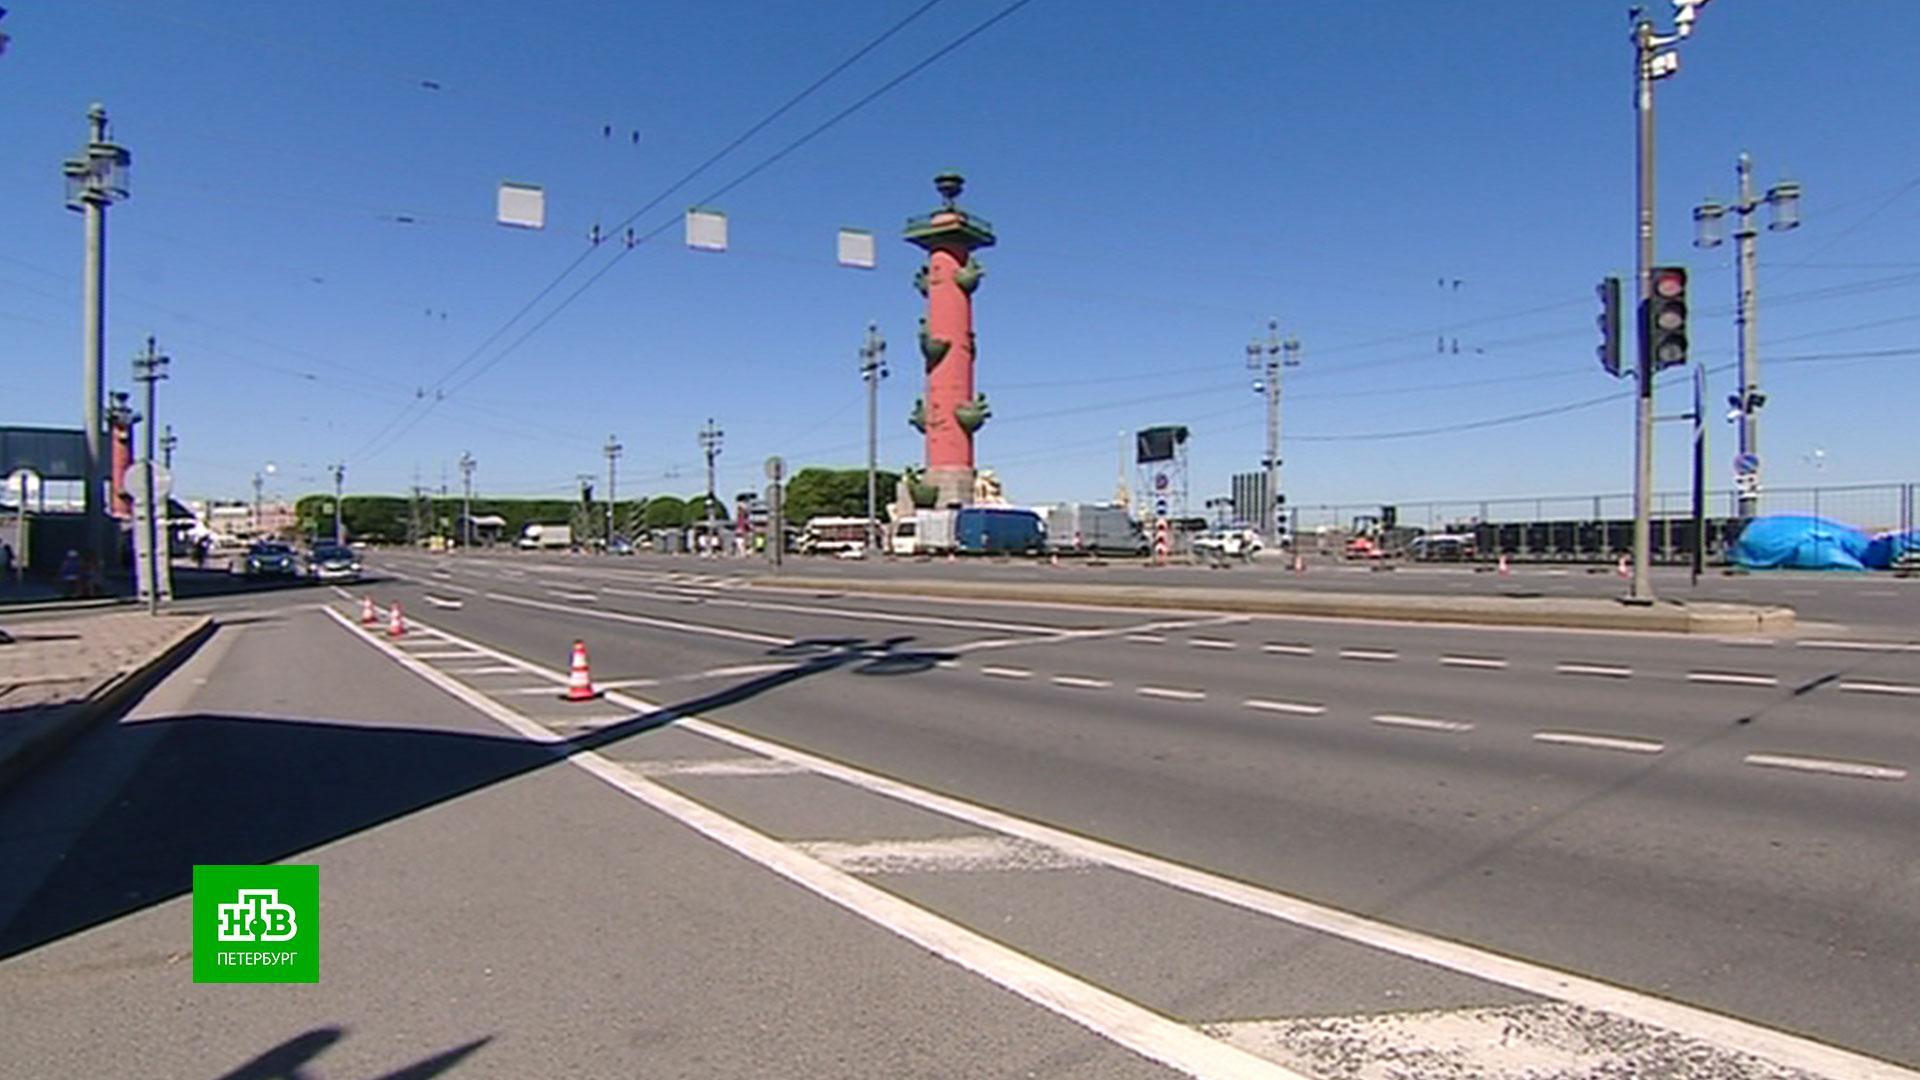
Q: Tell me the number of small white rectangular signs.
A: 3